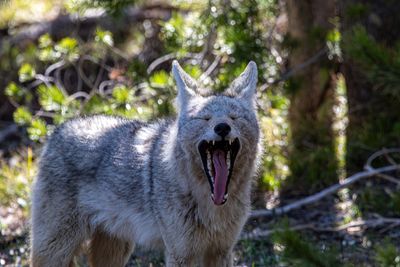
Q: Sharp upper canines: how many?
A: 2